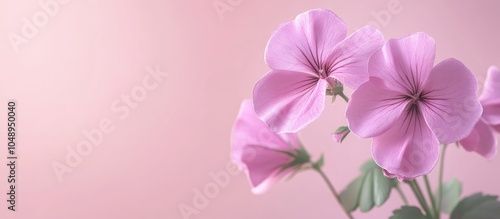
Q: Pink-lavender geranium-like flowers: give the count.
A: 4